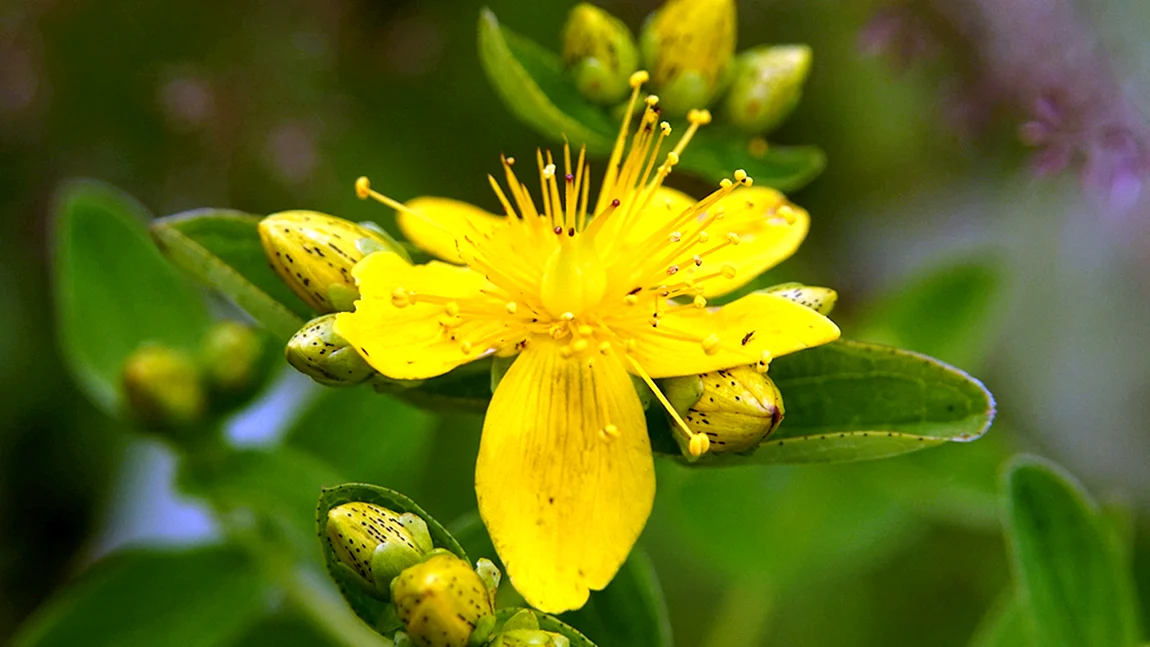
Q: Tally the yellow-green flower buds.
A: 12